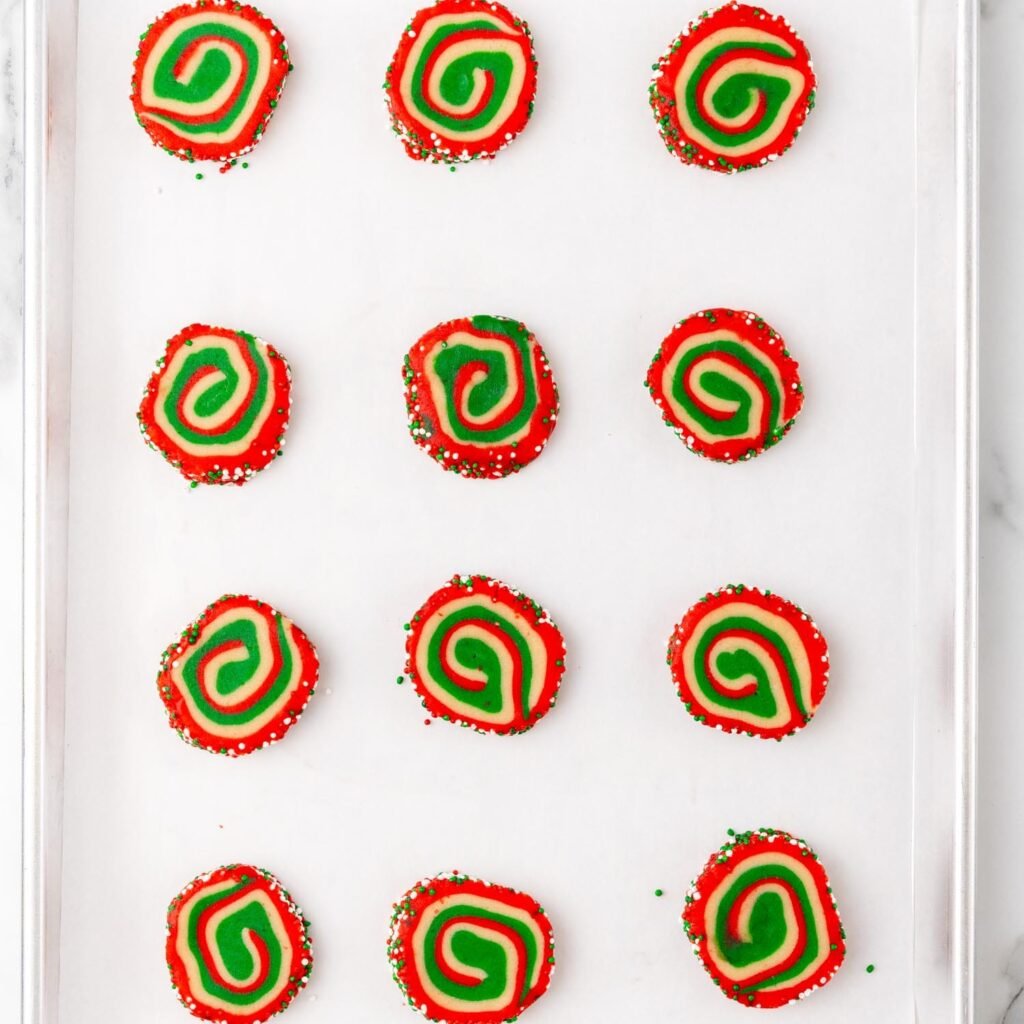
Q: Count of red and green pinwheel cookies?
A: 12